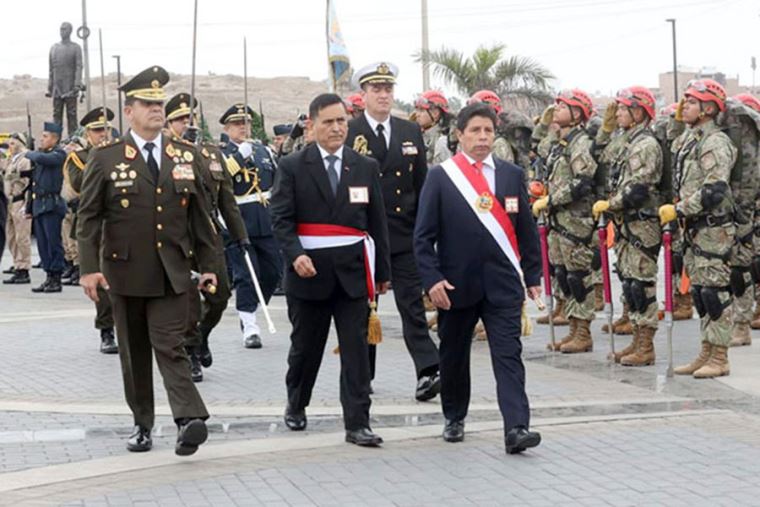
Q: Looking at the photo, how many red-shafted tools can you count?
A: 3